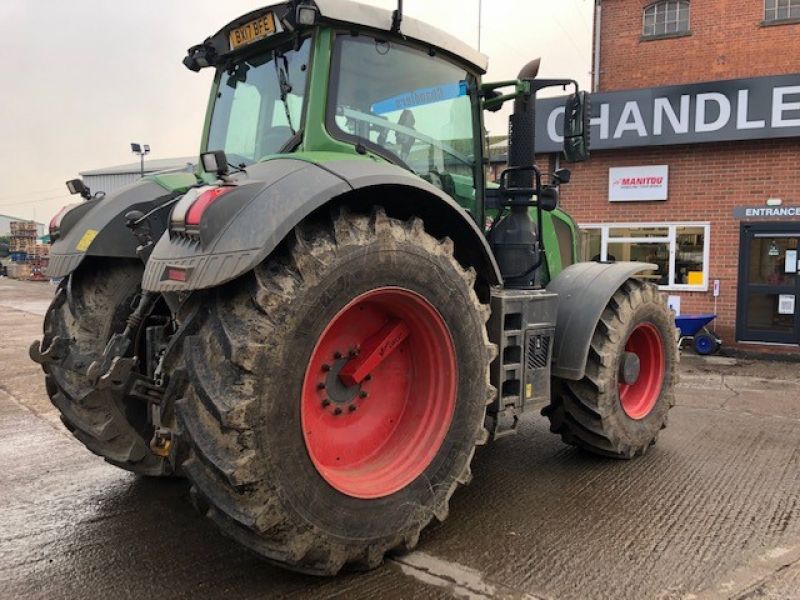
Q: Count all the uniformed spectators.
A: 0